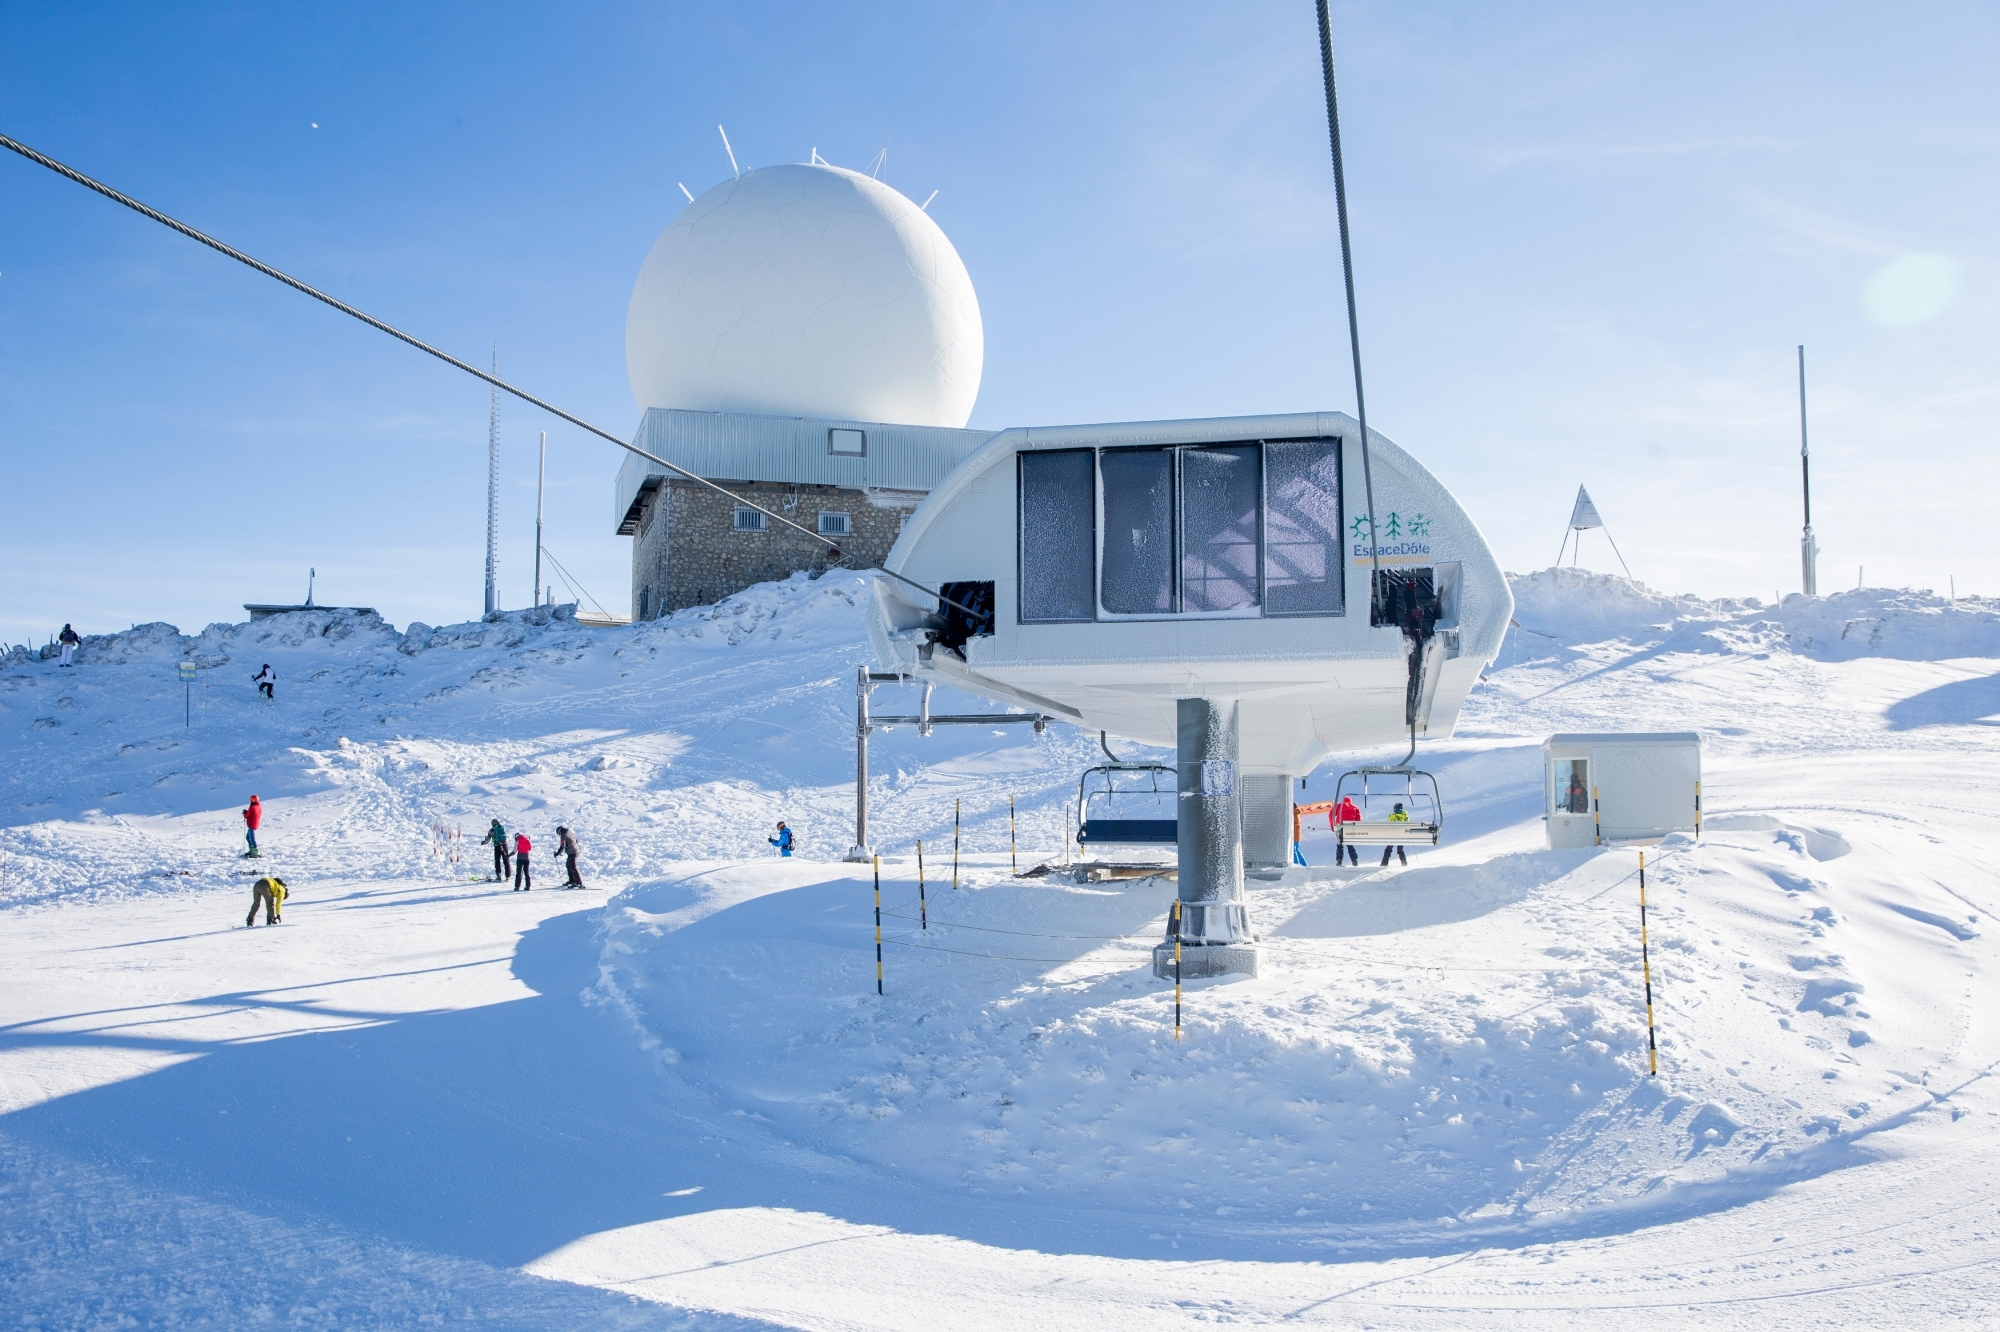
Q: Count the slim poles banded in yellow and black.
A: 8